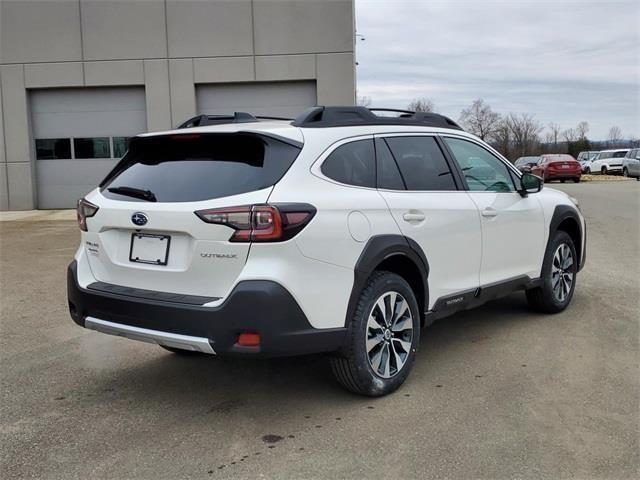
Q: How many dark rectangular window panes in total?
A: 3